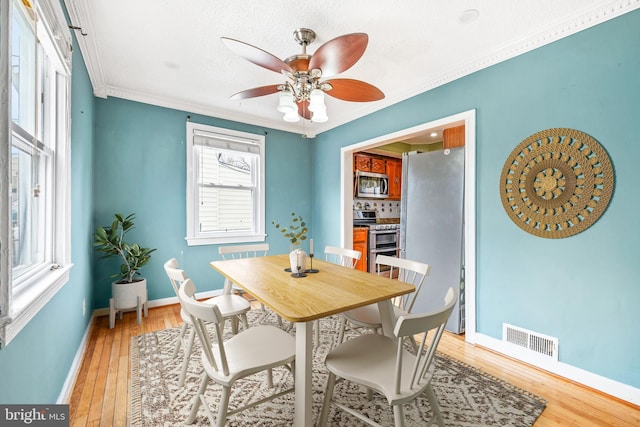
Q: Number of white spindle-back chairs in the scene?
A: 6